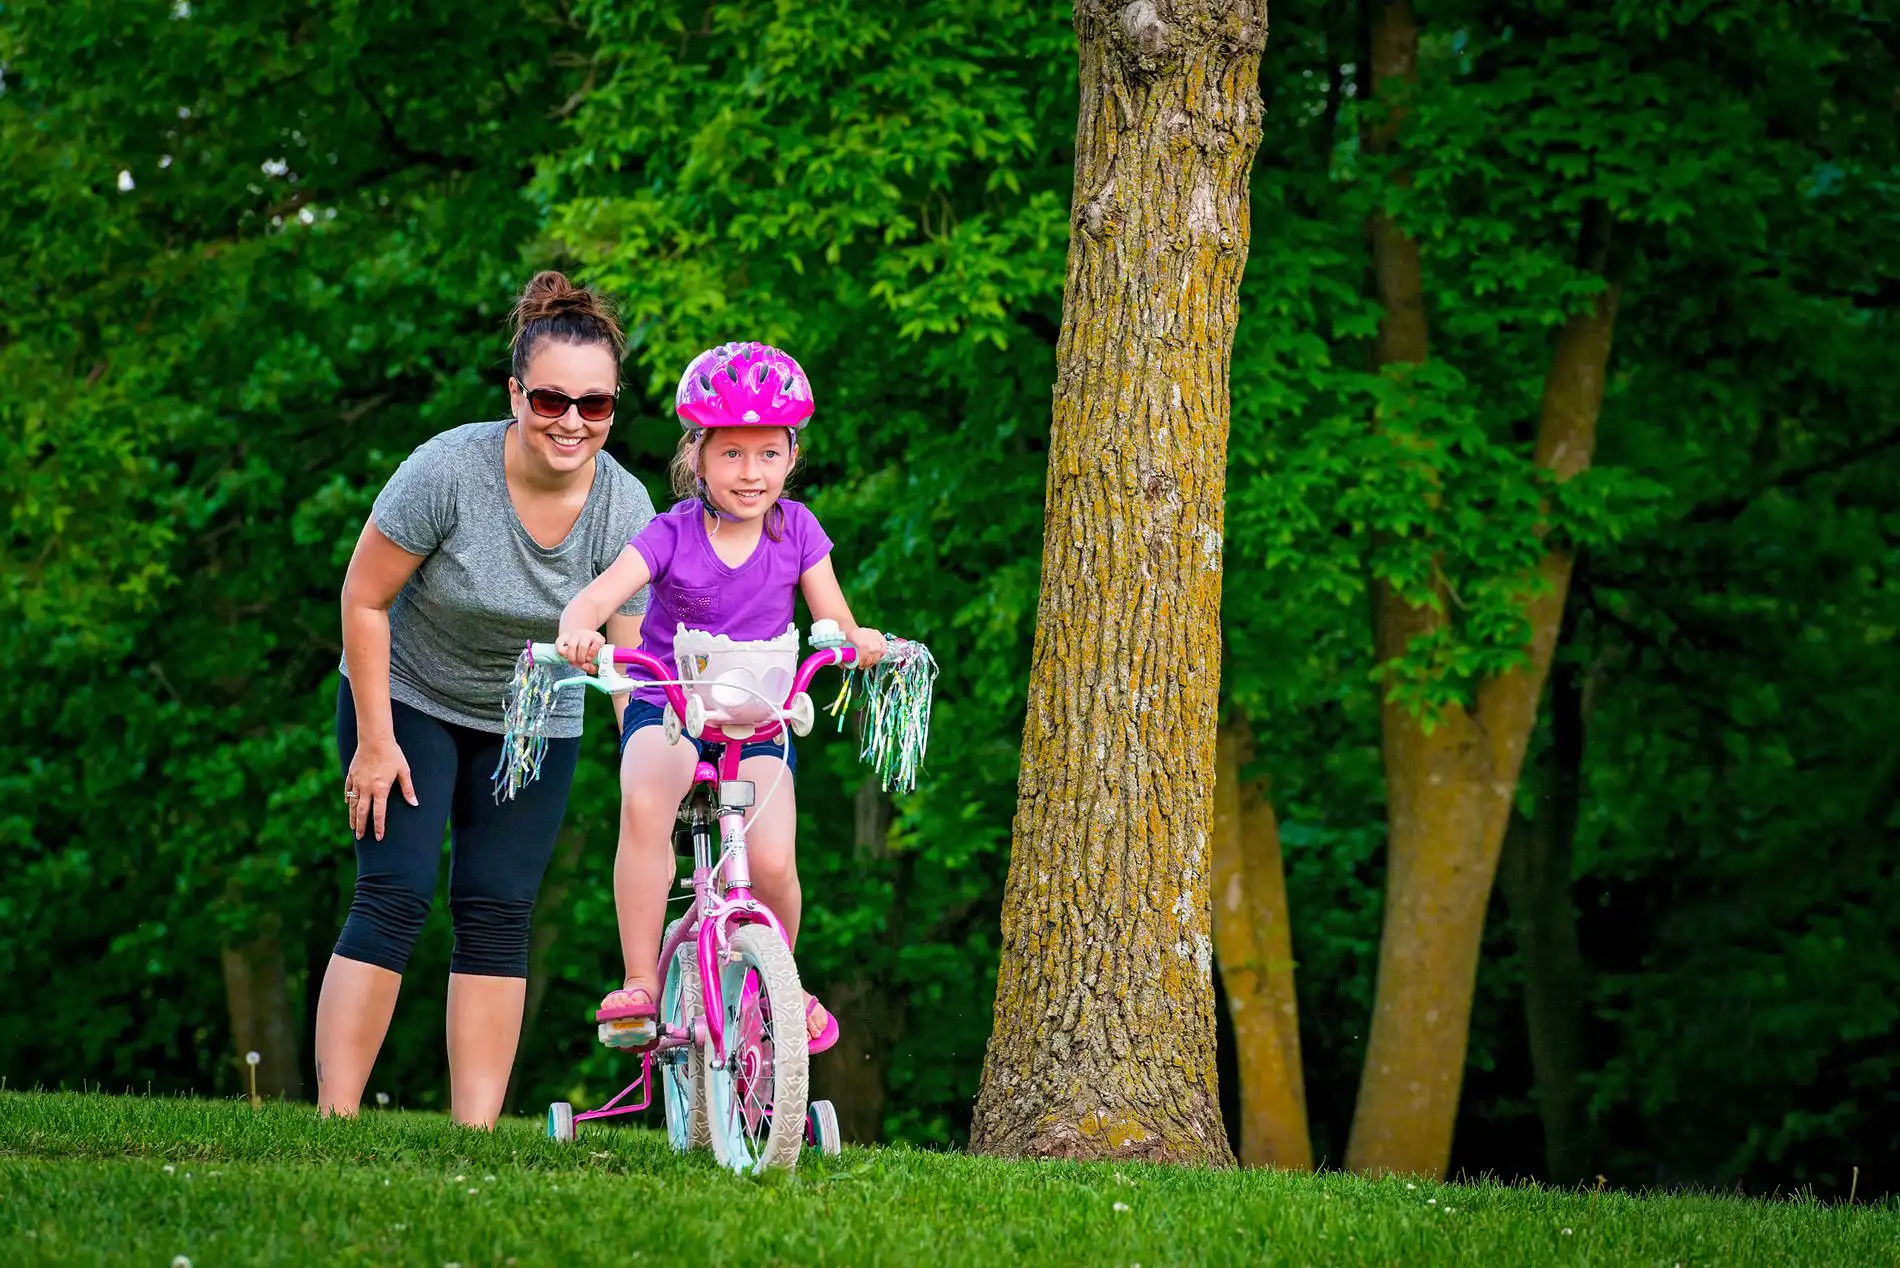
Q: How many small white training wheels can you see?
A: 2